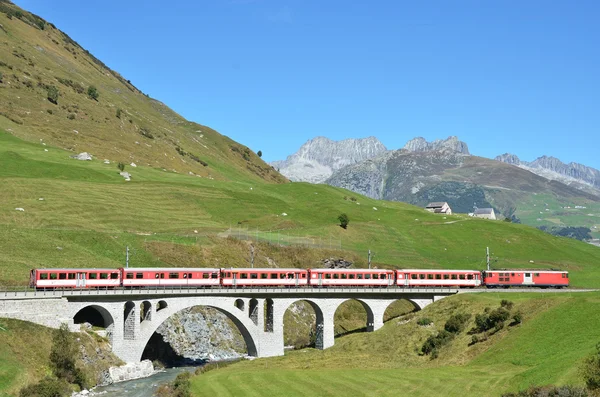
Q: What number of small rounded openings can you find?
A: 6